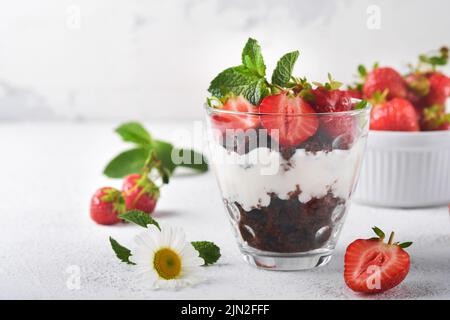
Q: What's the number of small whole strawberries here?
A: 2